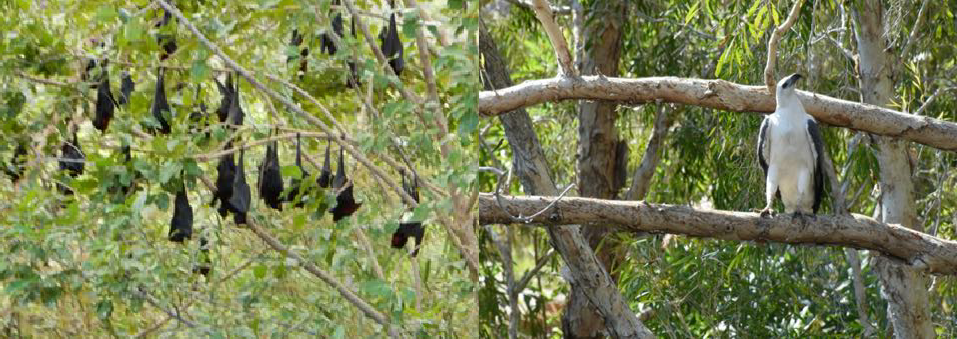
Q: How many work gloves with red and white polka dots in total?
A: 0